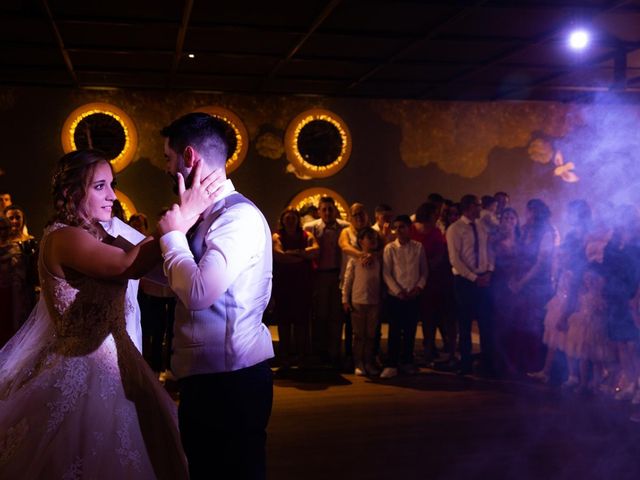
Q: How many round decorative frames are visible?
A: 5